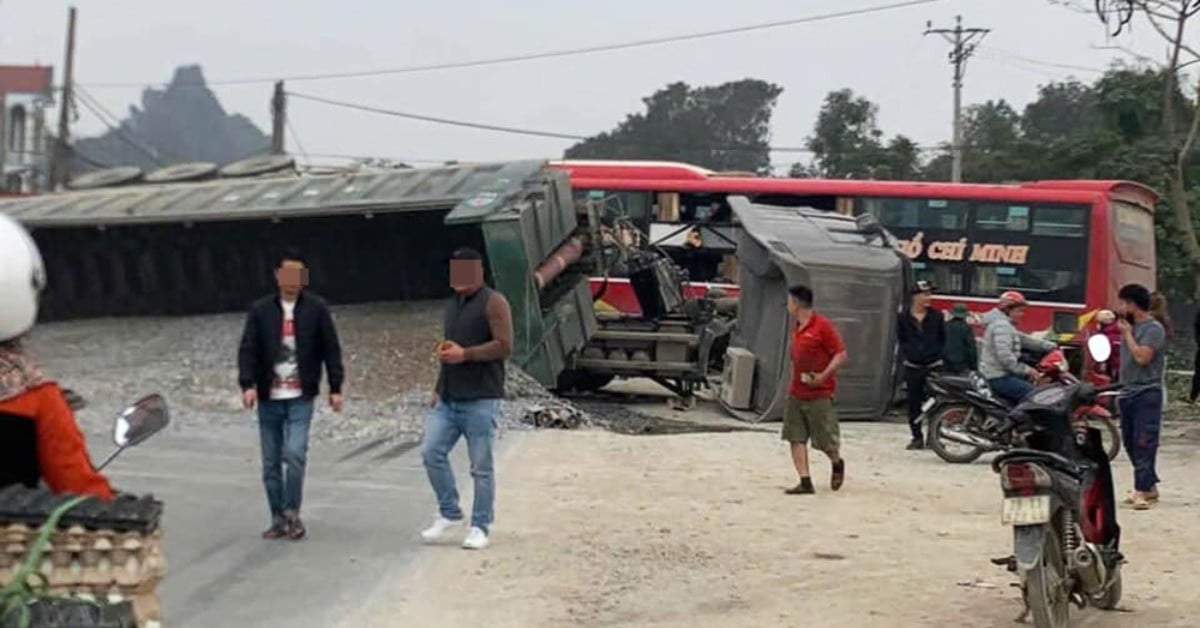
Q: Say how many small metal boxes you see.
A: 1